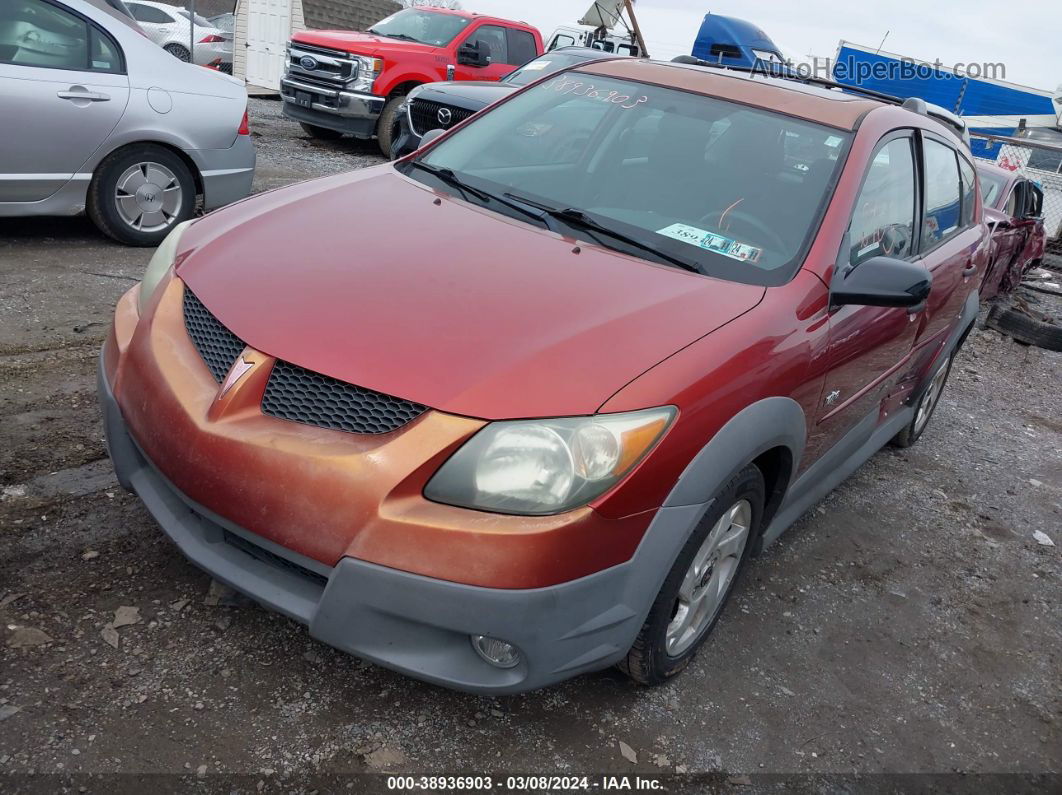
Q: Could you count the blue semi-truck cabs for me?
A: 1